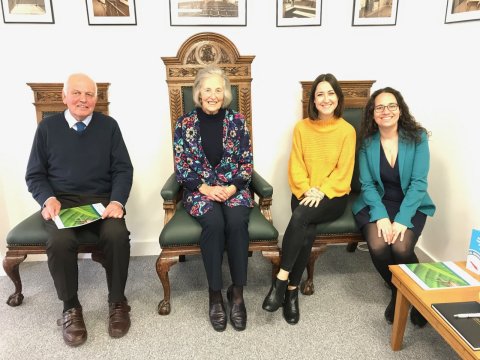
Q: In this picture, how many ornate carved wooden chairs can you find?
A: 3